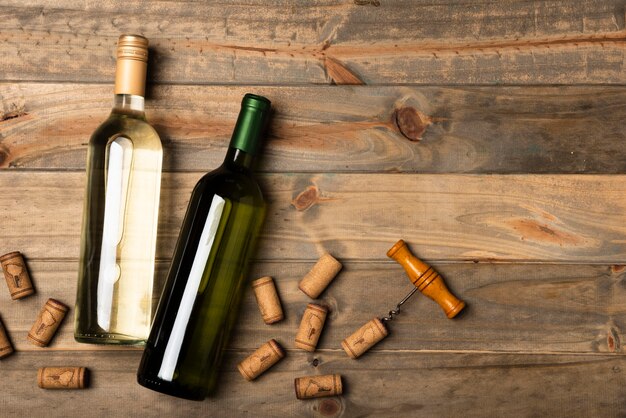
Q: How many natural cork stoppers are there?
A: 10